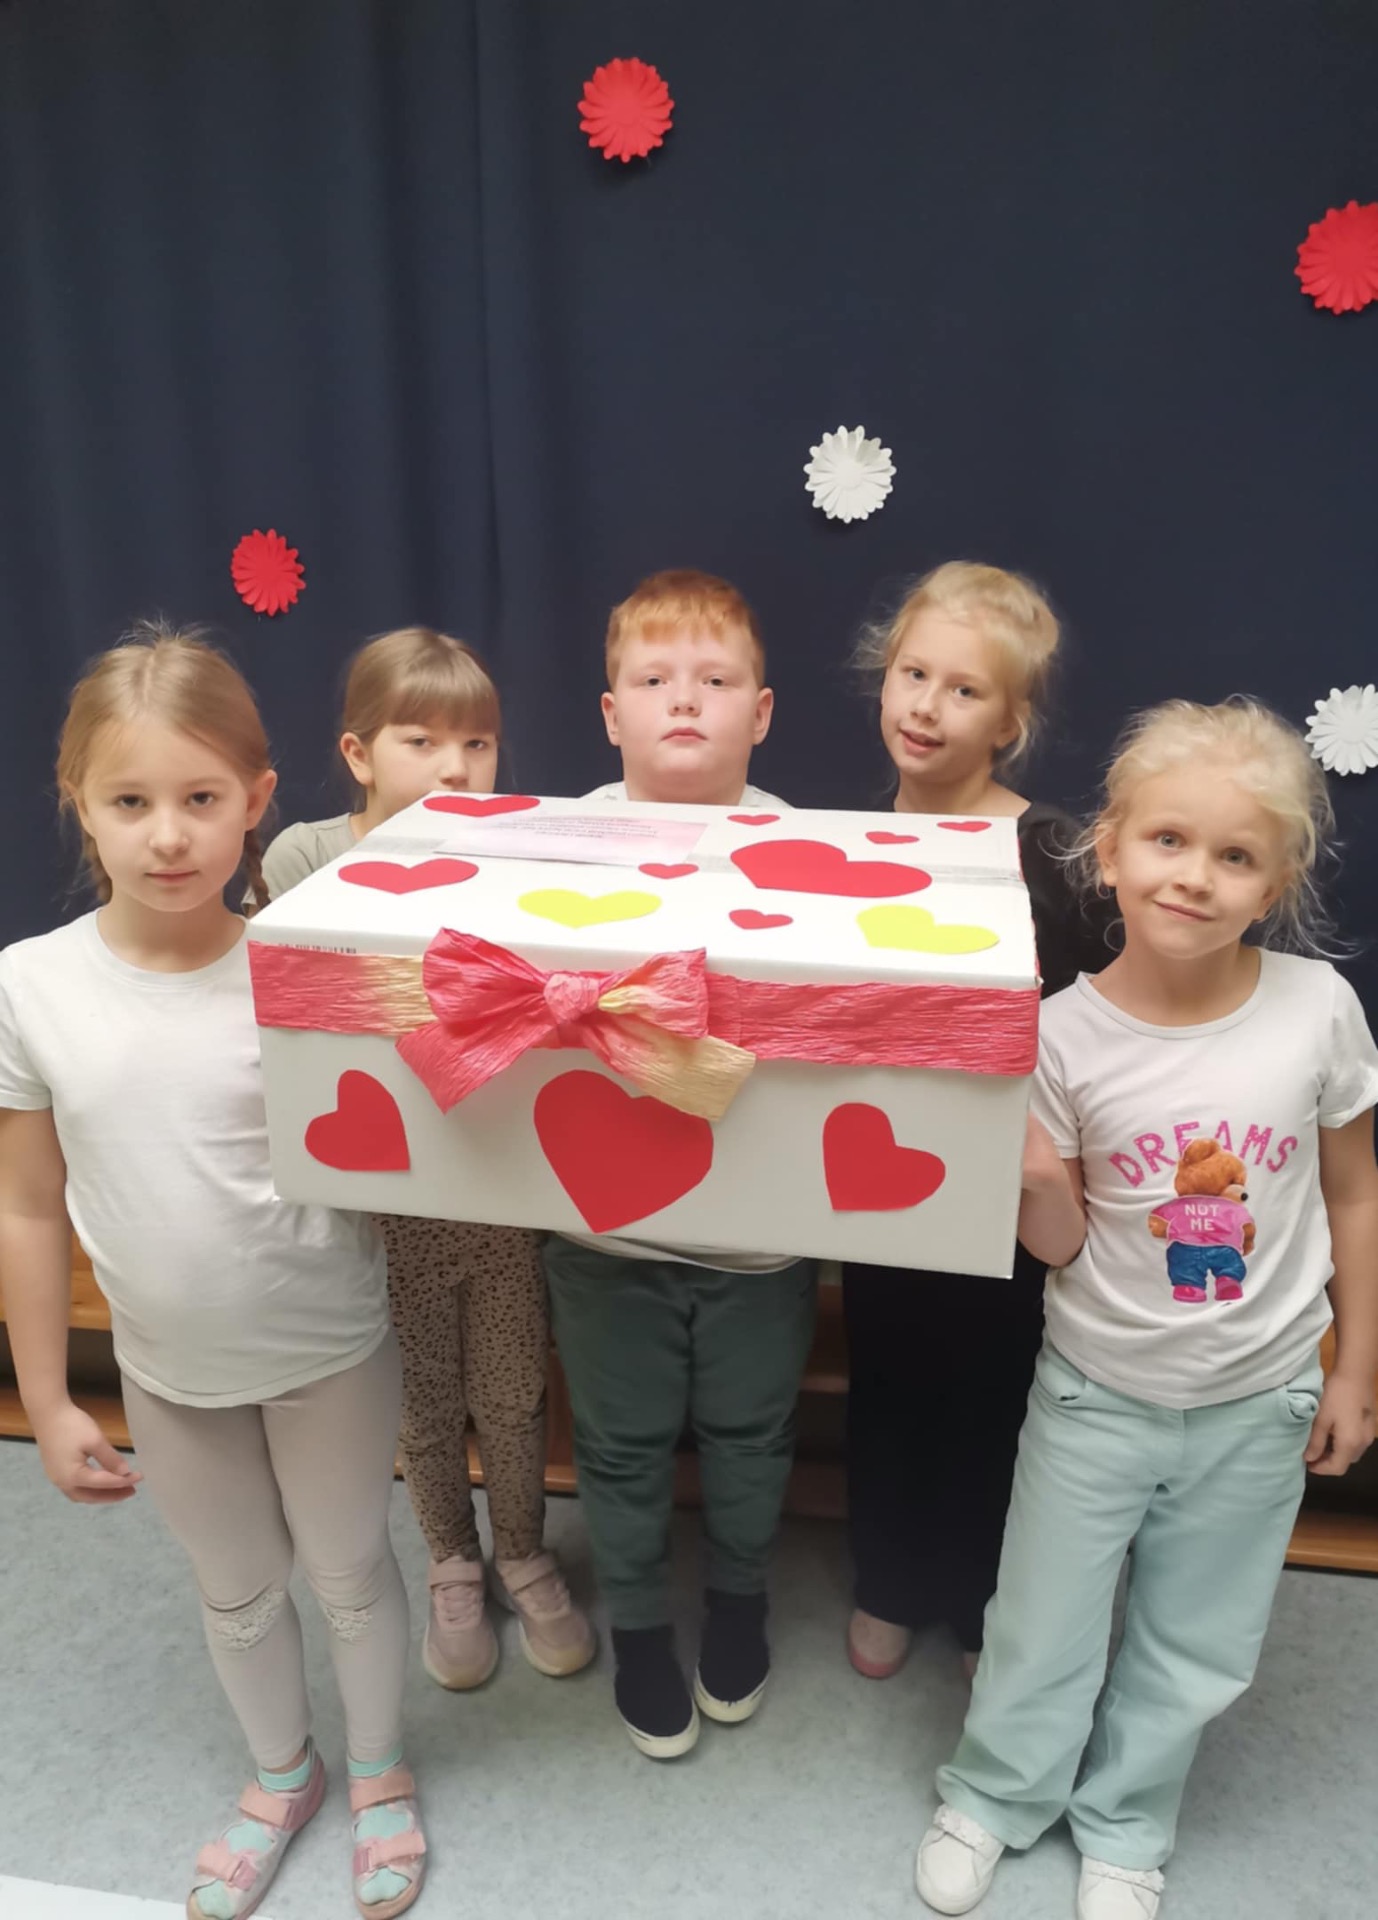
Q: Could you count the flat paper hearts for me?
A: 13